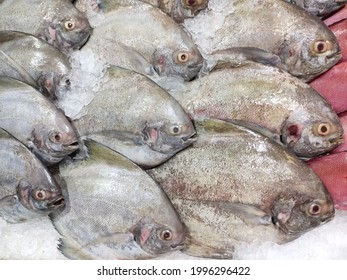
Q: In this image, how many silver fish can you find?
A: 12